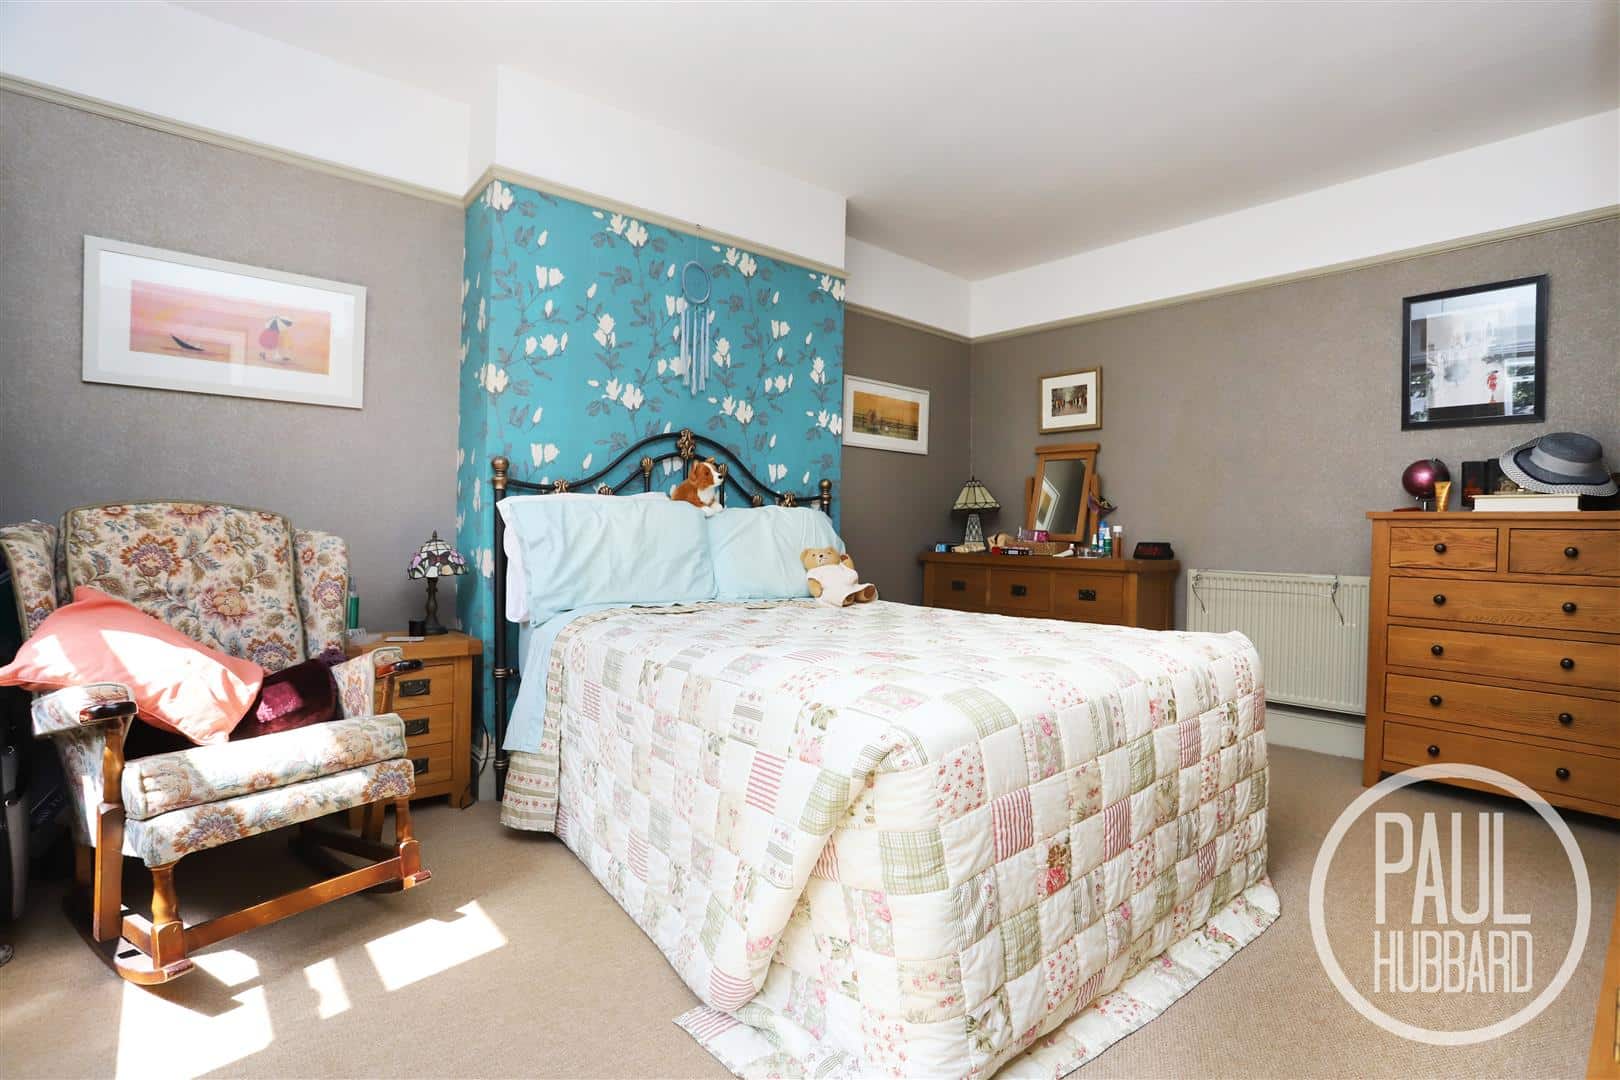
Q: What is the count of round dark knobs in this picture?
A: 10